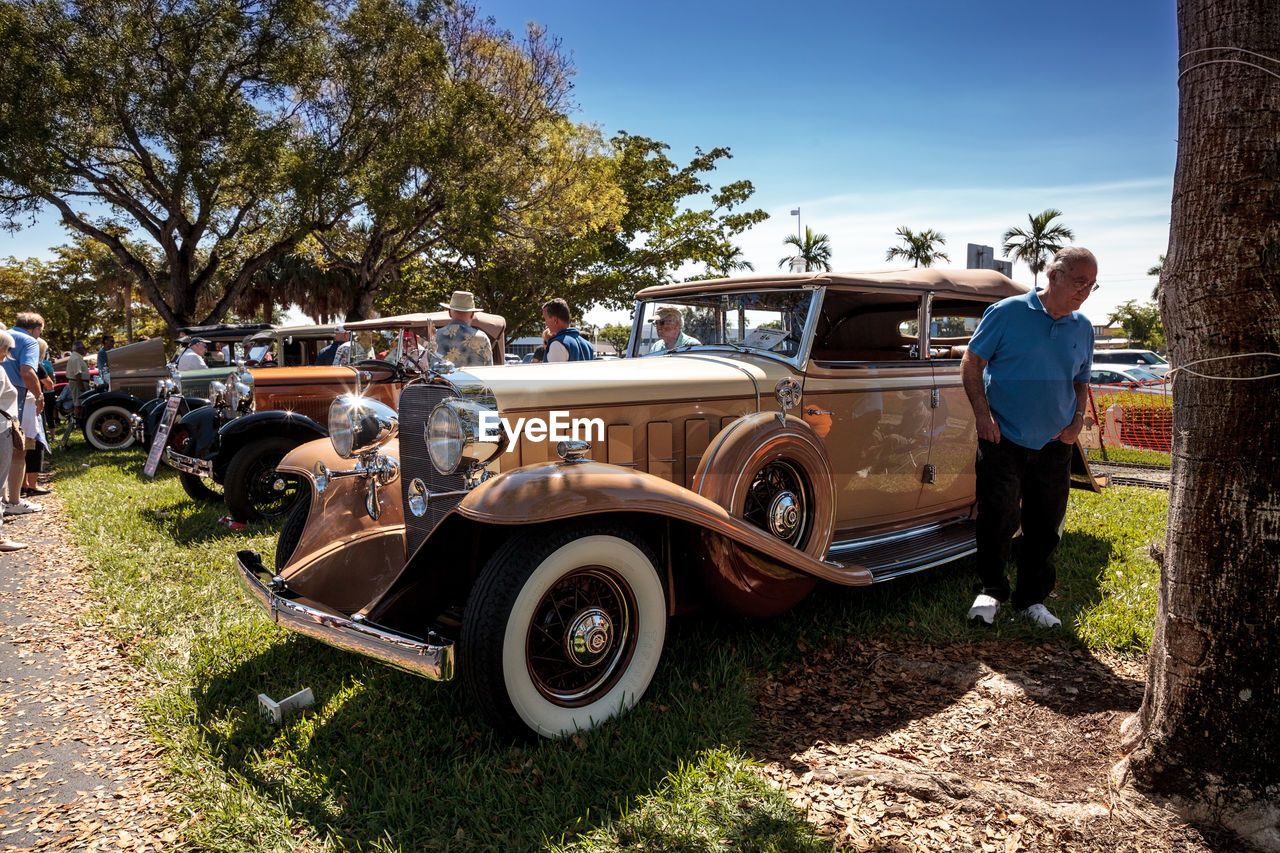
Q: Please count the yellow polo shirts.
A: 0